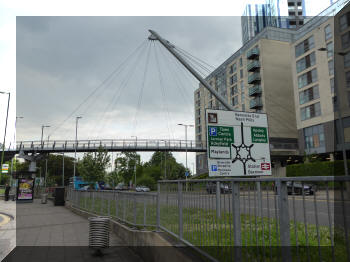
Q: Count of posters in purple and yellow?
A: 1